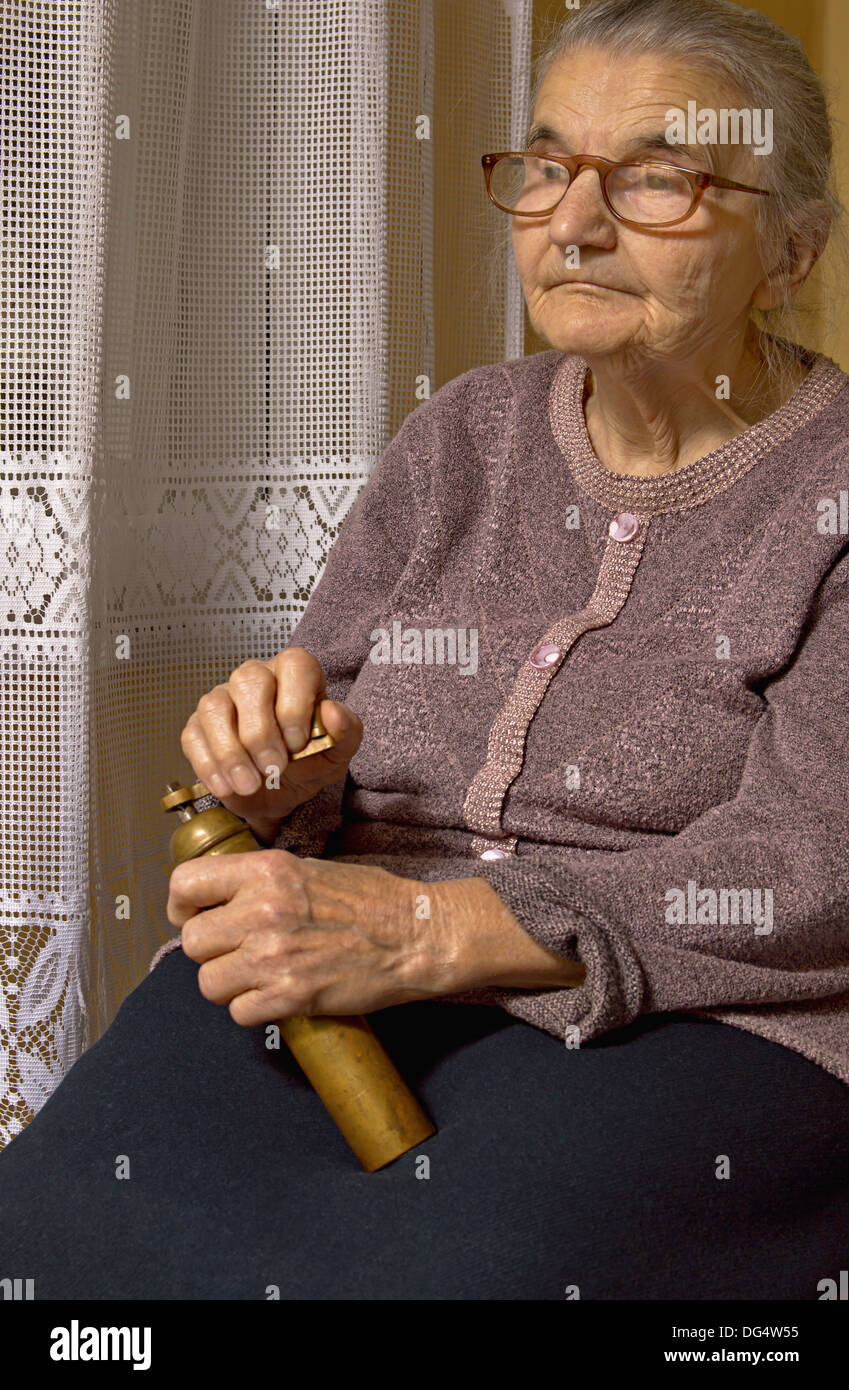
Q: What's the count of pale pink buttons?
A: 3